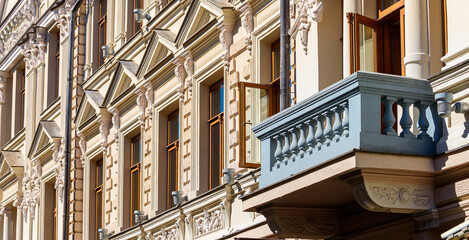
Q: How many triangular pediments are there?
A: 6